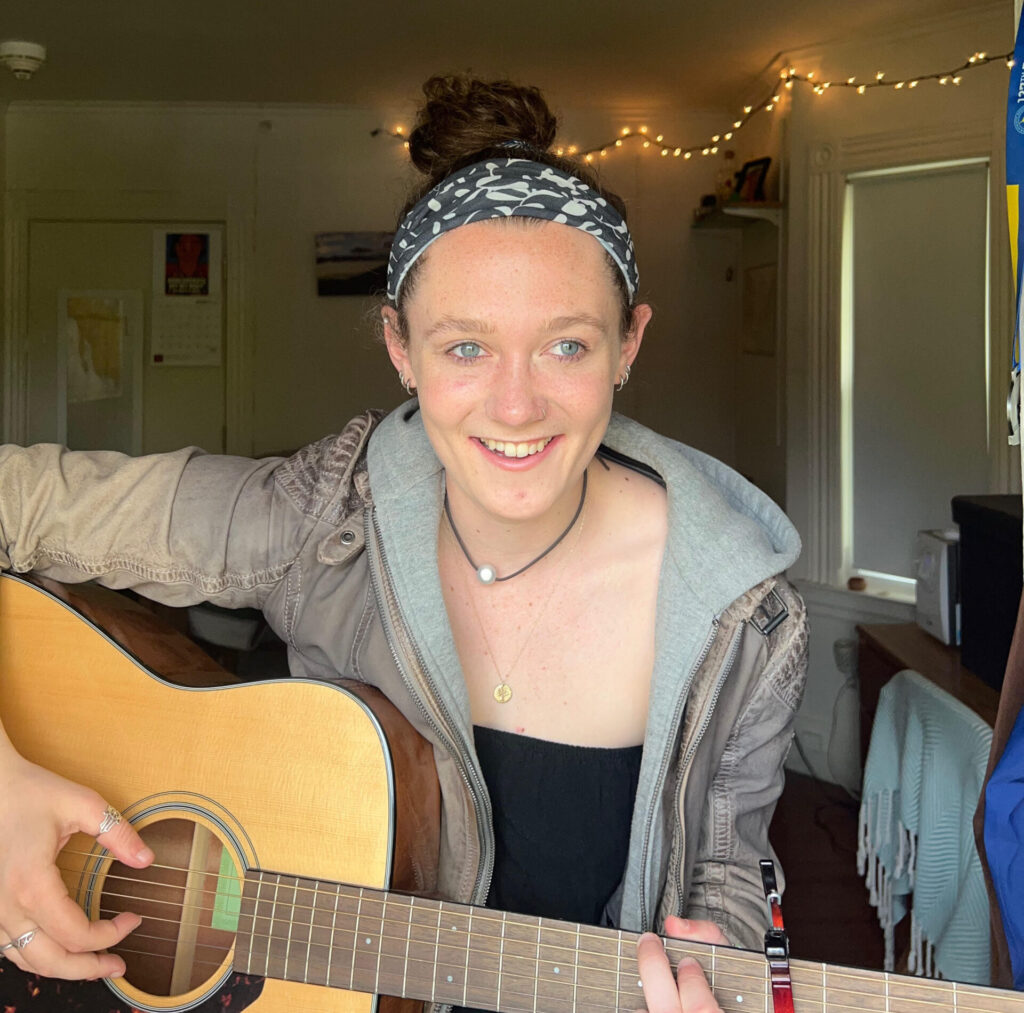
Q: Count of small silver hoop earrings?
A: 6